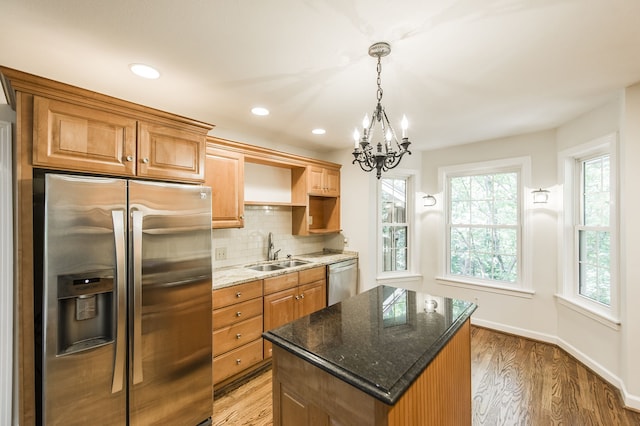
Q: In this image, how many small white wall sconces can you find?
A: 2